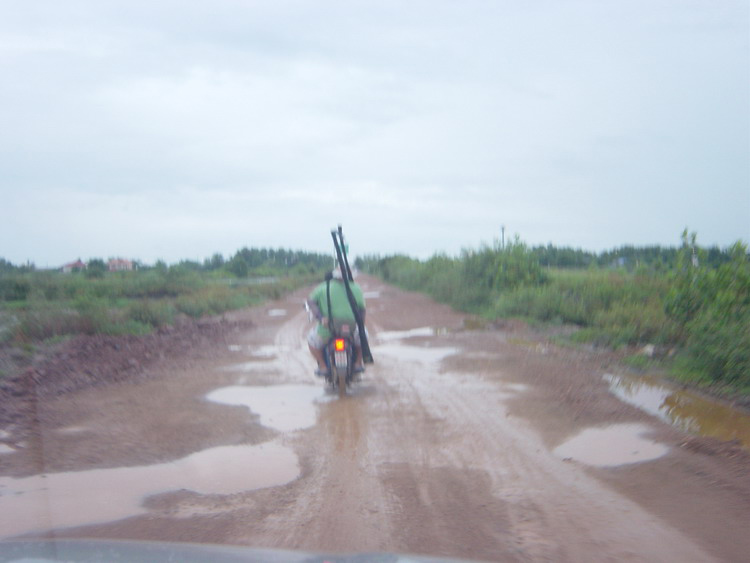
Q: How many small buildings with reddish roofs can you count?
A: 2